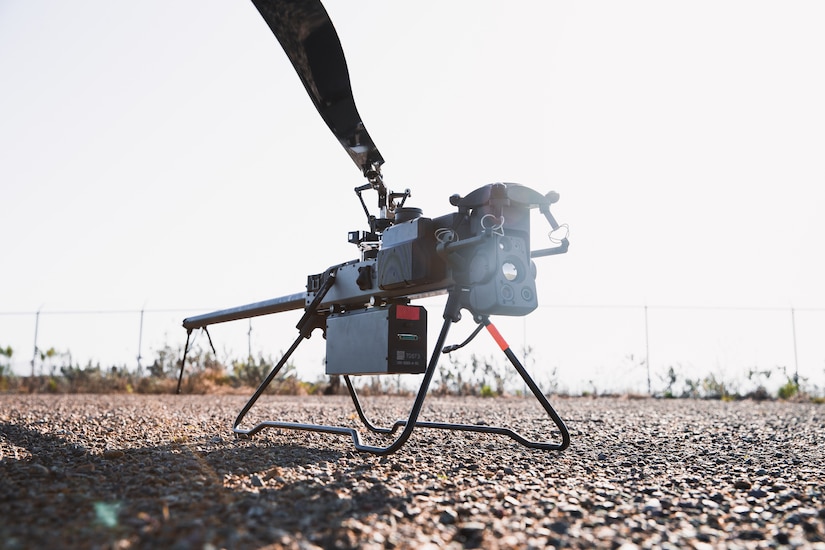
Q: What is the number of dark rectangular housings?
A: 2